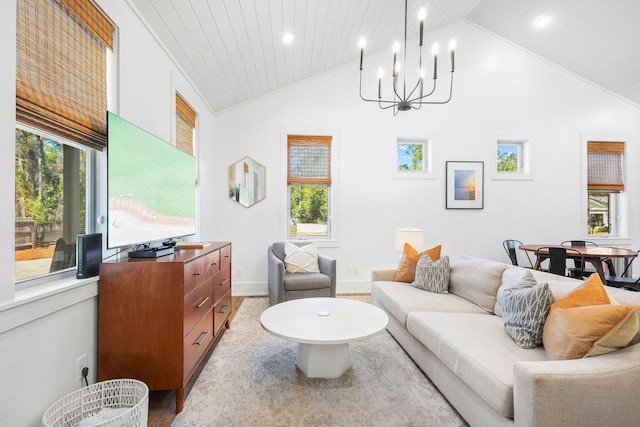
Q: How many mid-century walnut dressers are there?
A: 1